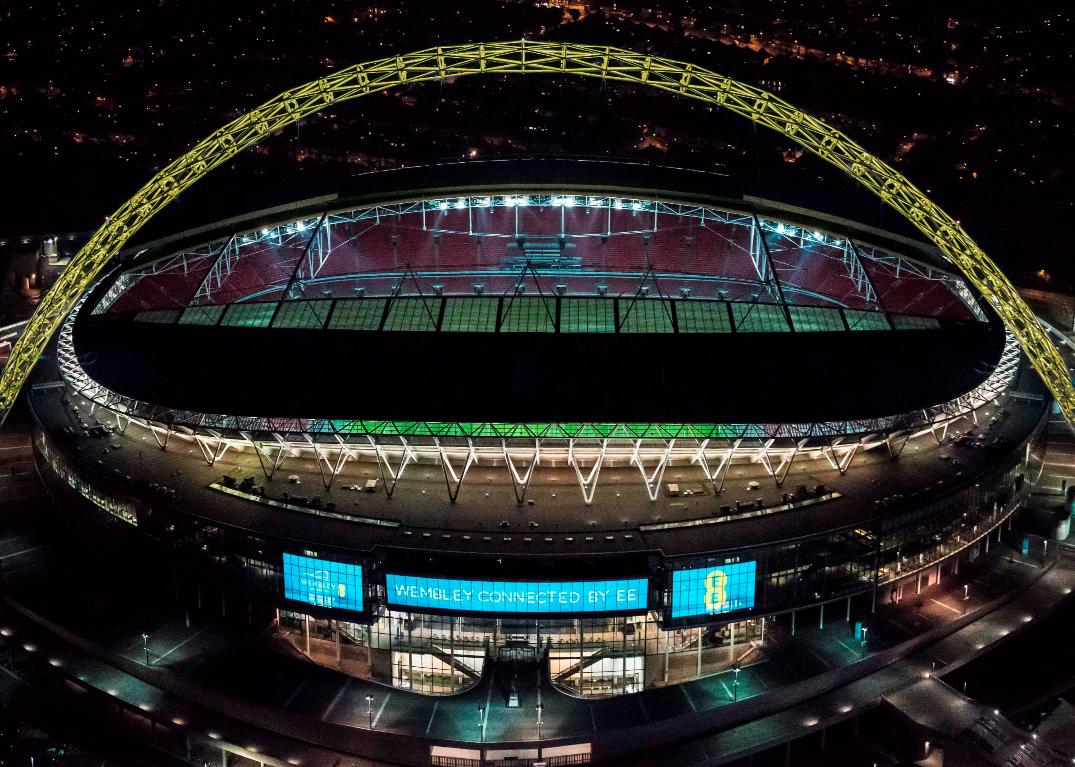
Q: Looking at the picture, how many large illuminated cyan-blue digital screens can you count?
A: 3